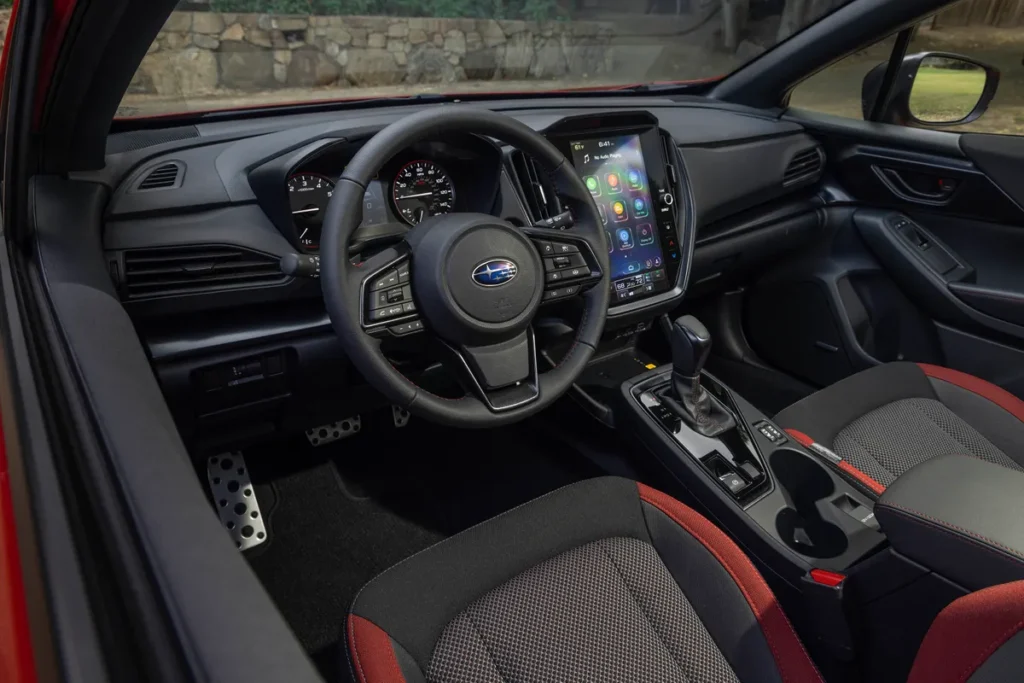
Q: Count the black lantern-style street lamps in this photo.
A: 0